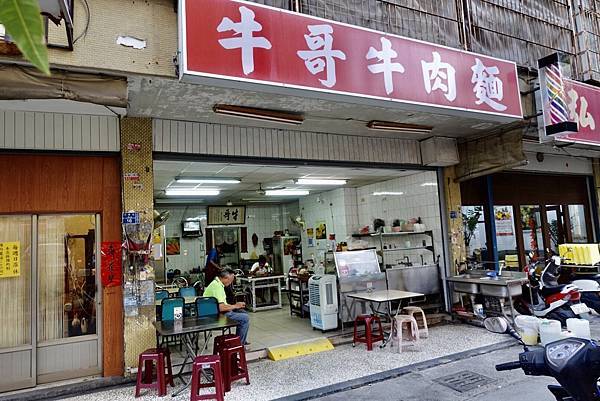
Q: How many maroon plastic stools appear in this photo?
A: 5